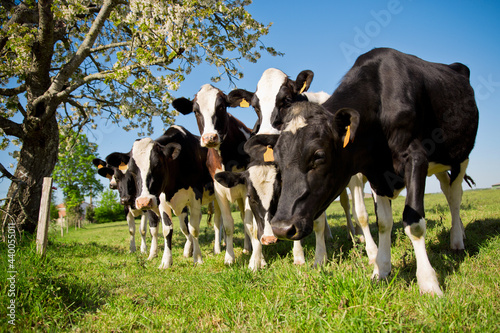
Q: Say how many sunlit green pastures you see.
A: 1